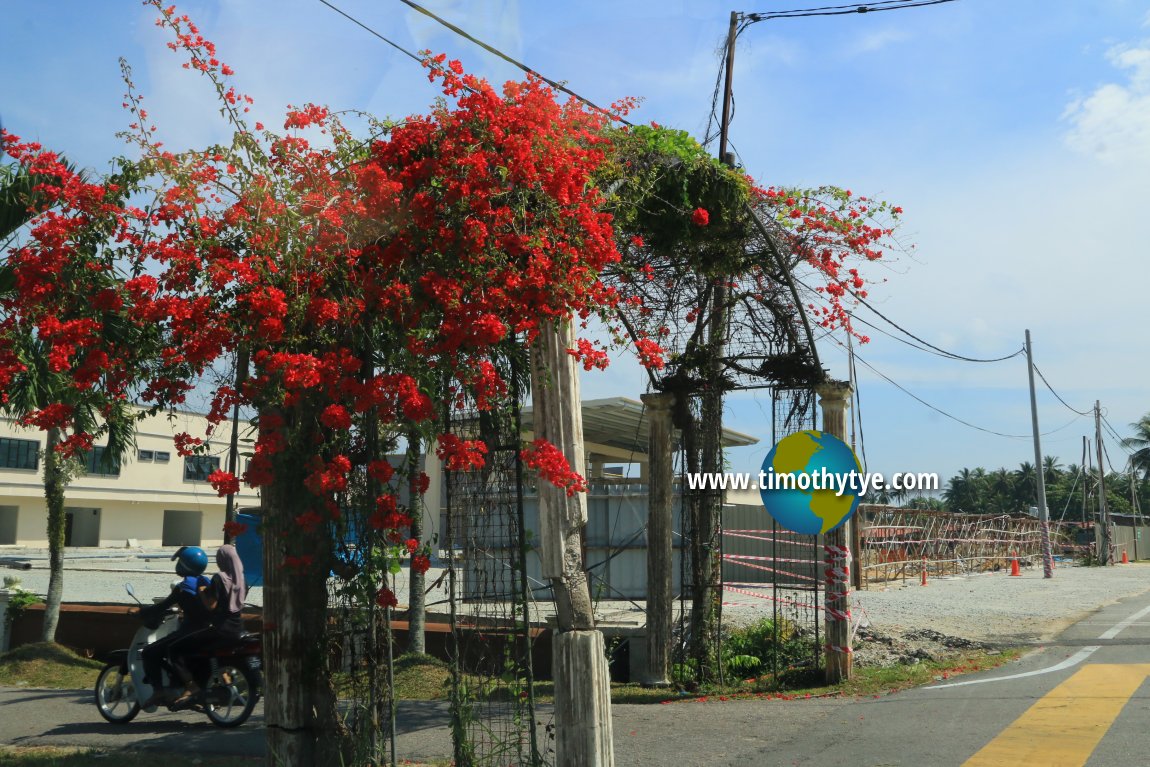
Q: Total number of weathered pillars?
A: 4